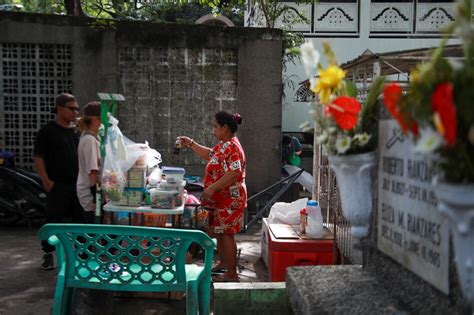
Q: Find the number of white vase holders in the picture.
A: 2